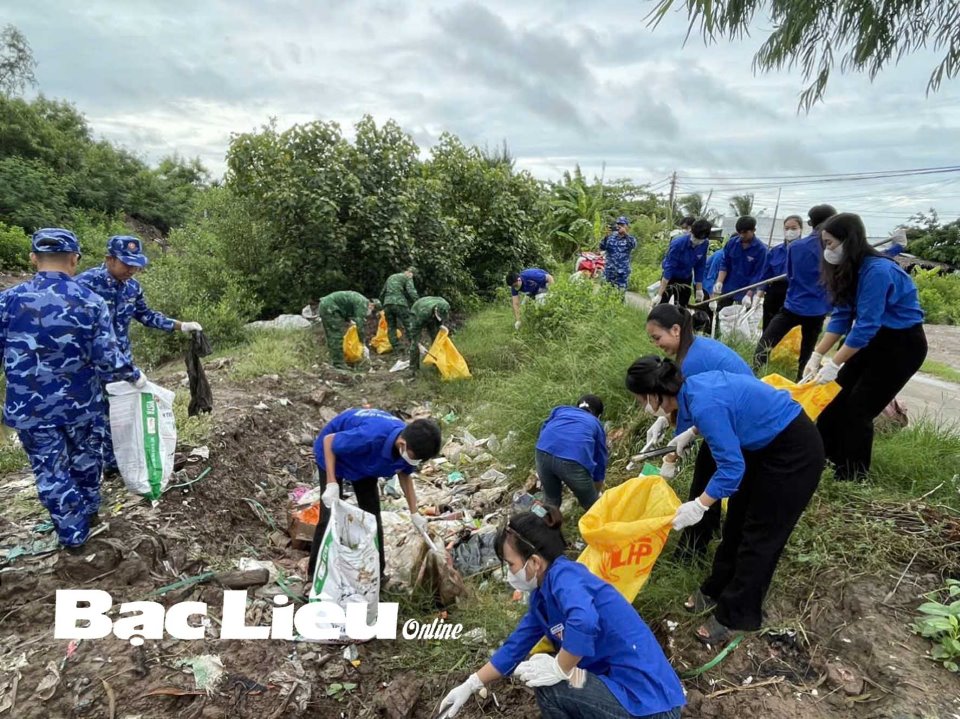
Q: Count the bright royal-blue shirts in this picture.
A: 12